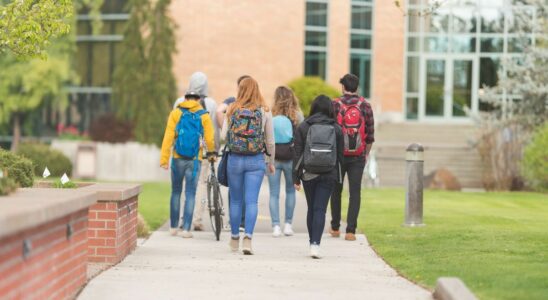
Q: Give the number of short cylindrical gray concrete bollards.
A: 1